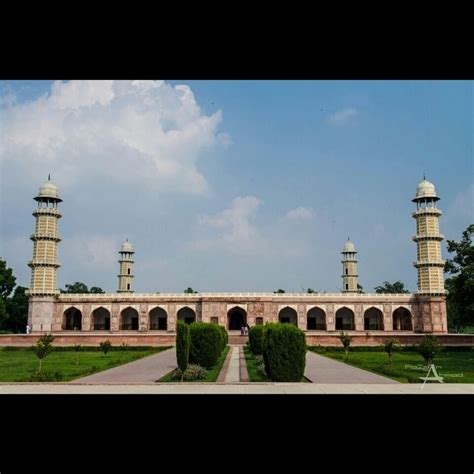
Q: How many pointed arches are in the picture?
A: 11